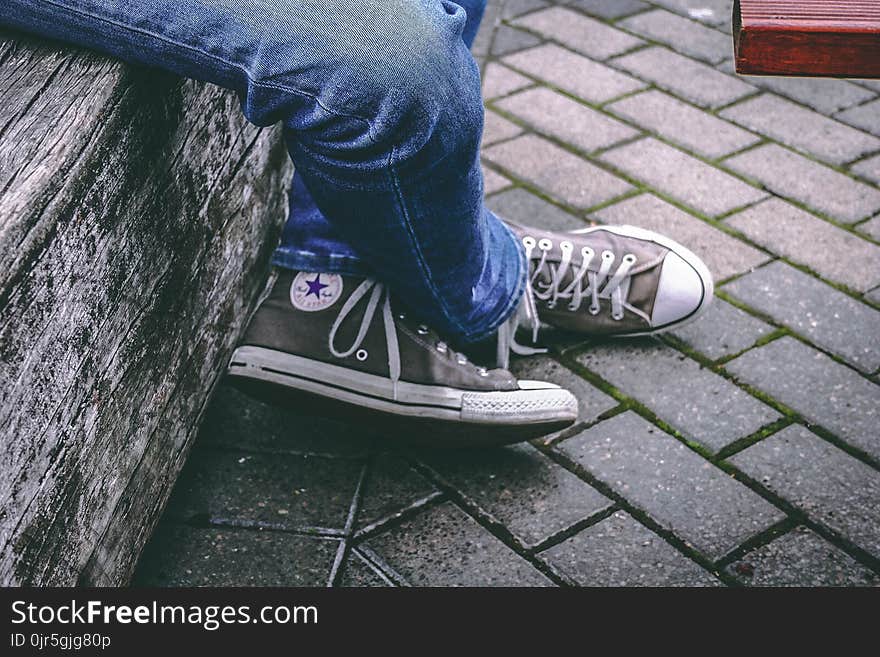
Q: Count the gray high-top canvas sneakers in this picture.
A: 2